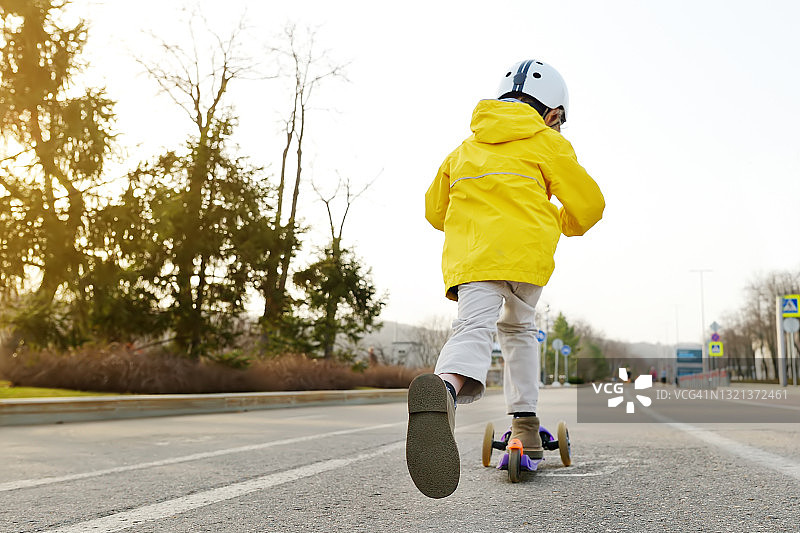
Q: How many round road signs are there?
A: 5